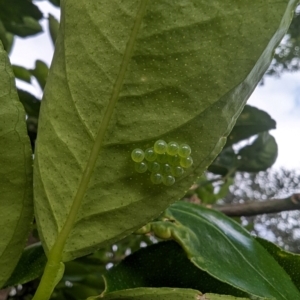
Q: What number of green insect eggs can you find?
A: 14